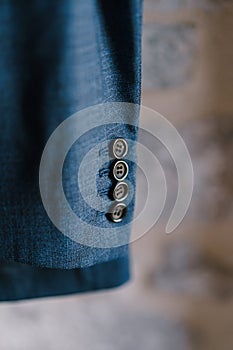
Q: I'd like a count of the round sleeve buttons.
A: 4